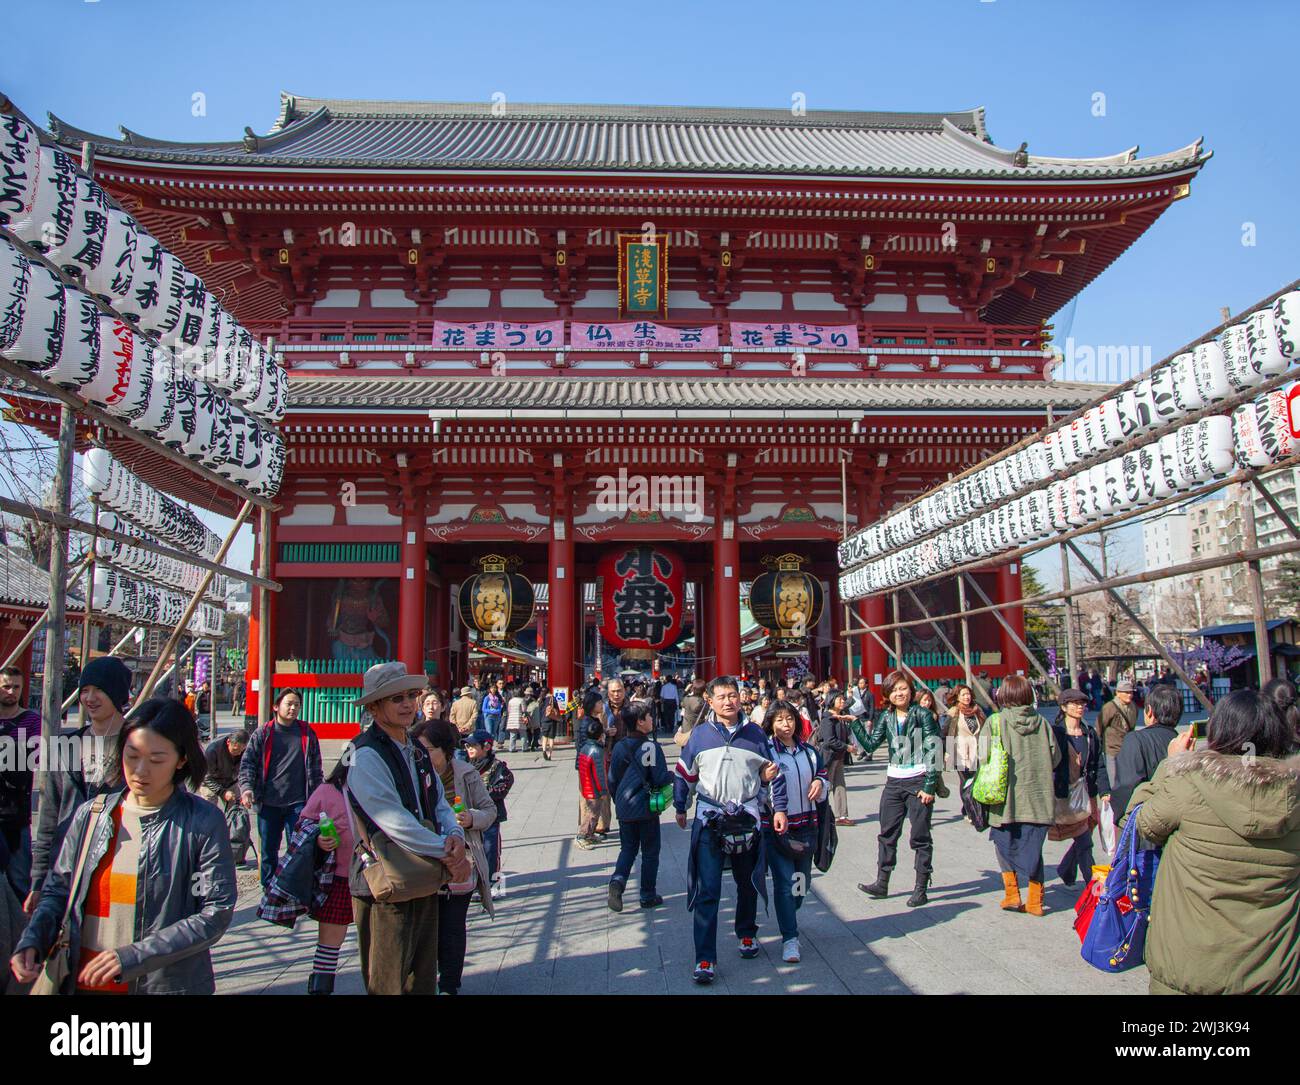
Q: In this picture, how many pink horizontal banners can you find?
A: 3